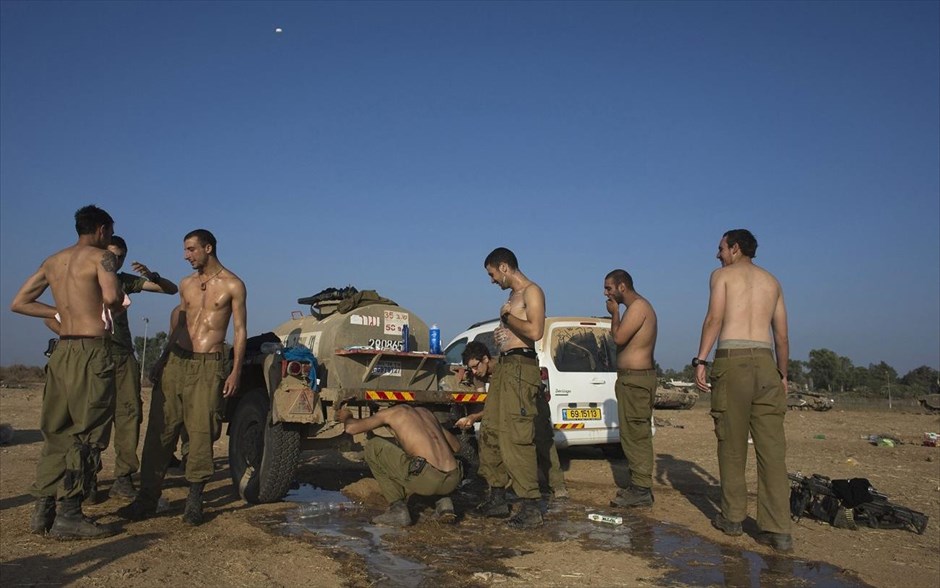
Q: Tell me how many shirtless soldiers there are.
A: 6